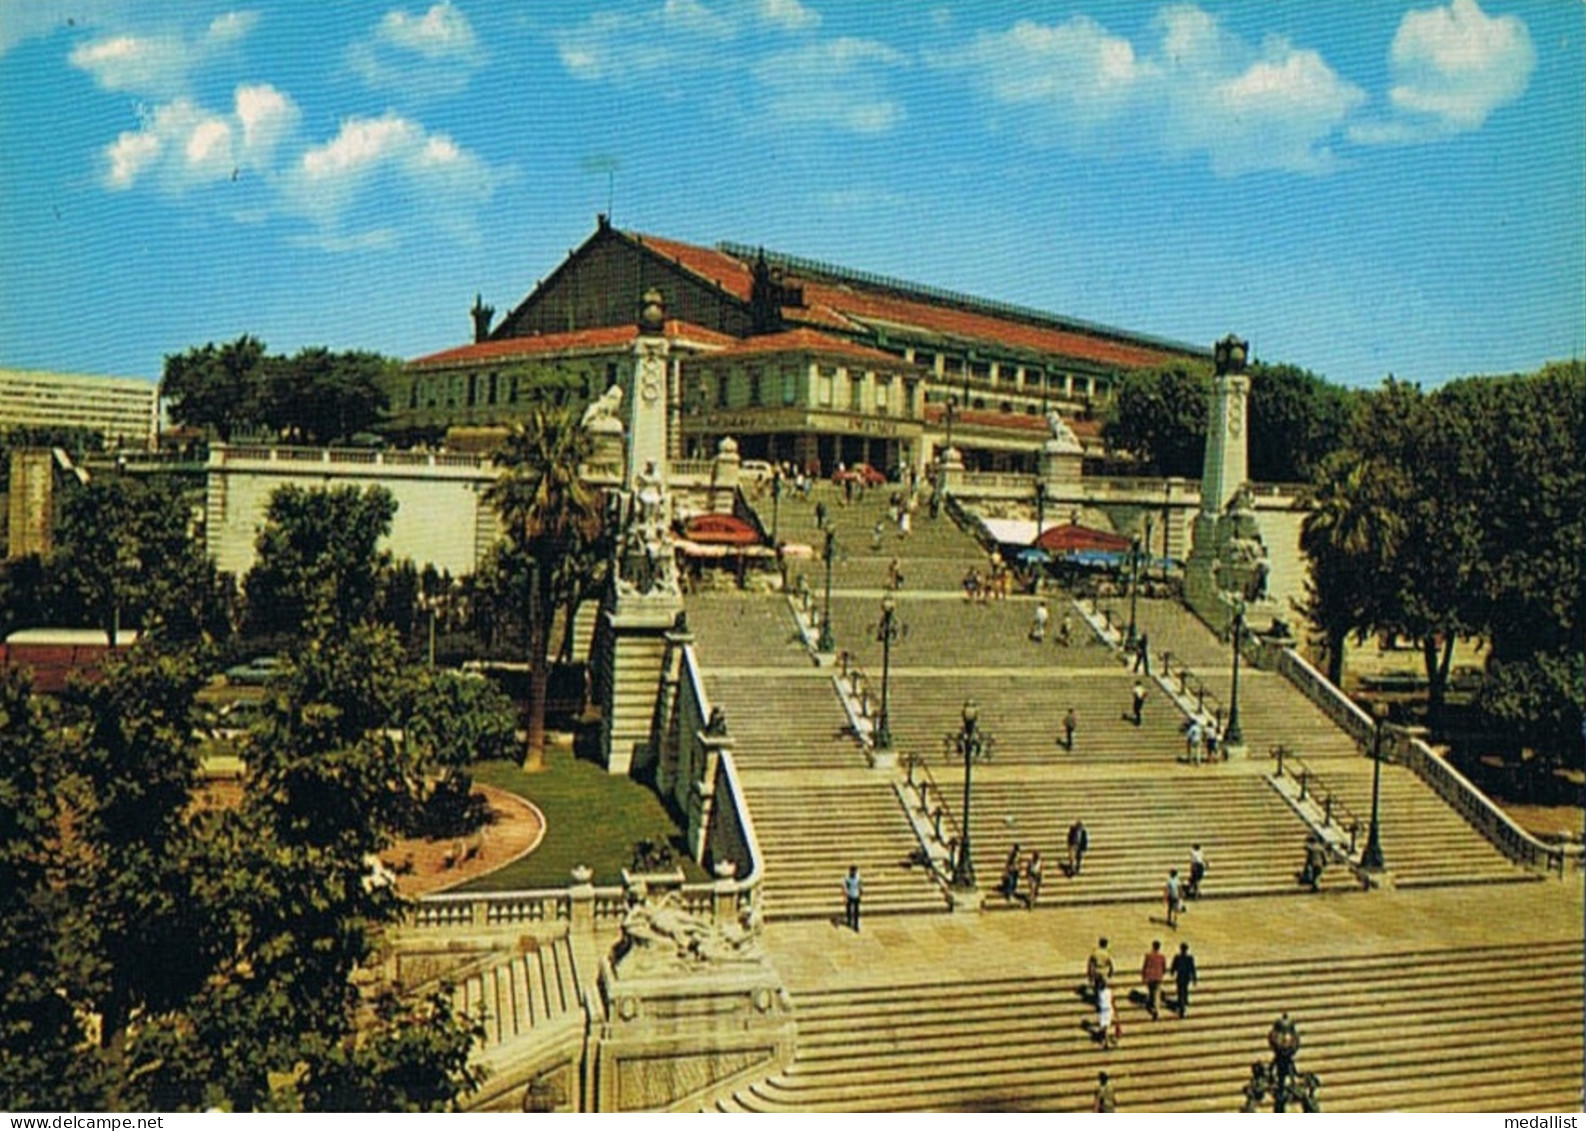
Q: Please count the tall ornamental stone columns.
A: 2